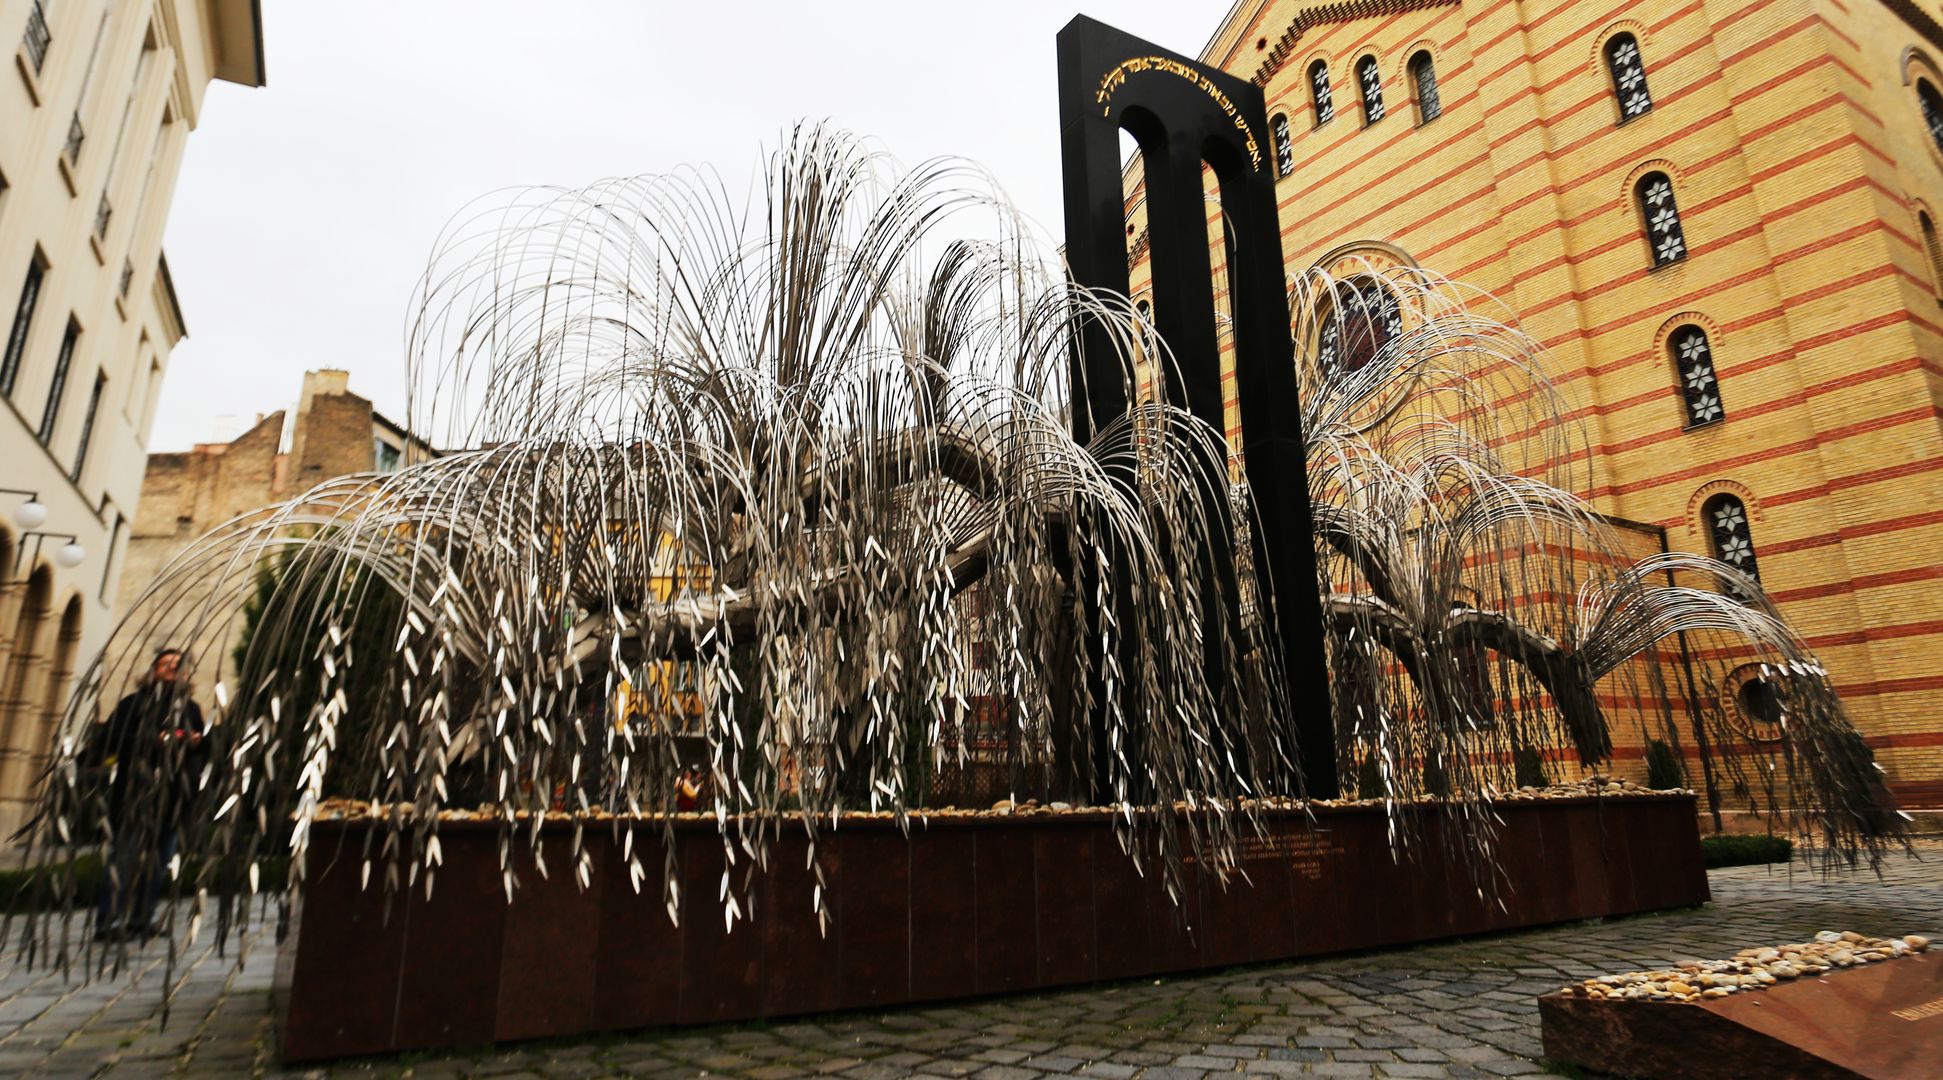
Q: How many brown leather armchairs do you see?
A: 0